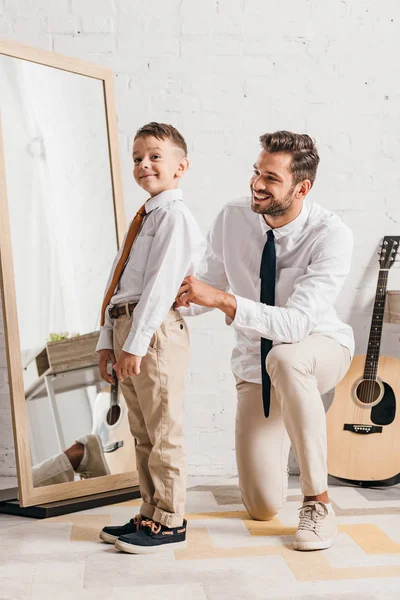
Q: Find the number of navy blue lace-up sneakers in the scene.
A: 2